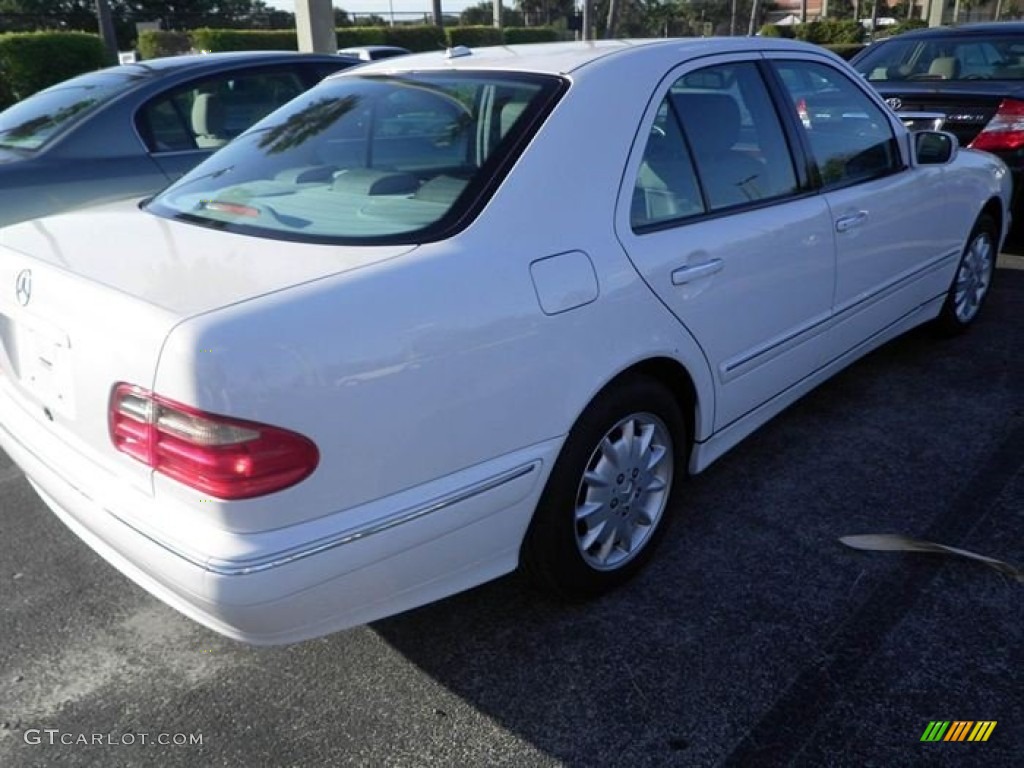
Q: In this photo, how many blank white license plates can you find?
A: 1